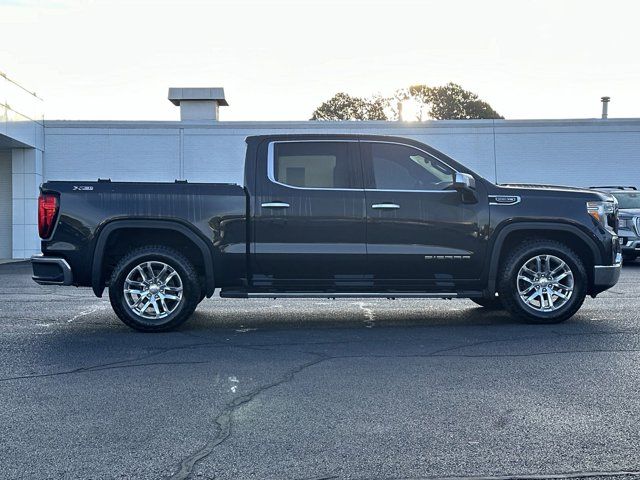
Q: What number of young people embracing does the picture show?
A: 0